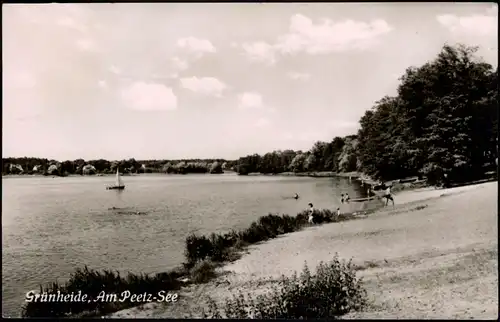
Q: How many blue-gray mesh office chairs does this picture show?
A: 0